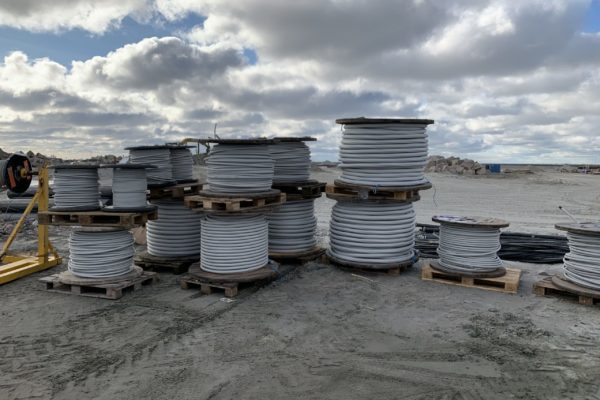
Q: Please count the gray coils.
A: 14